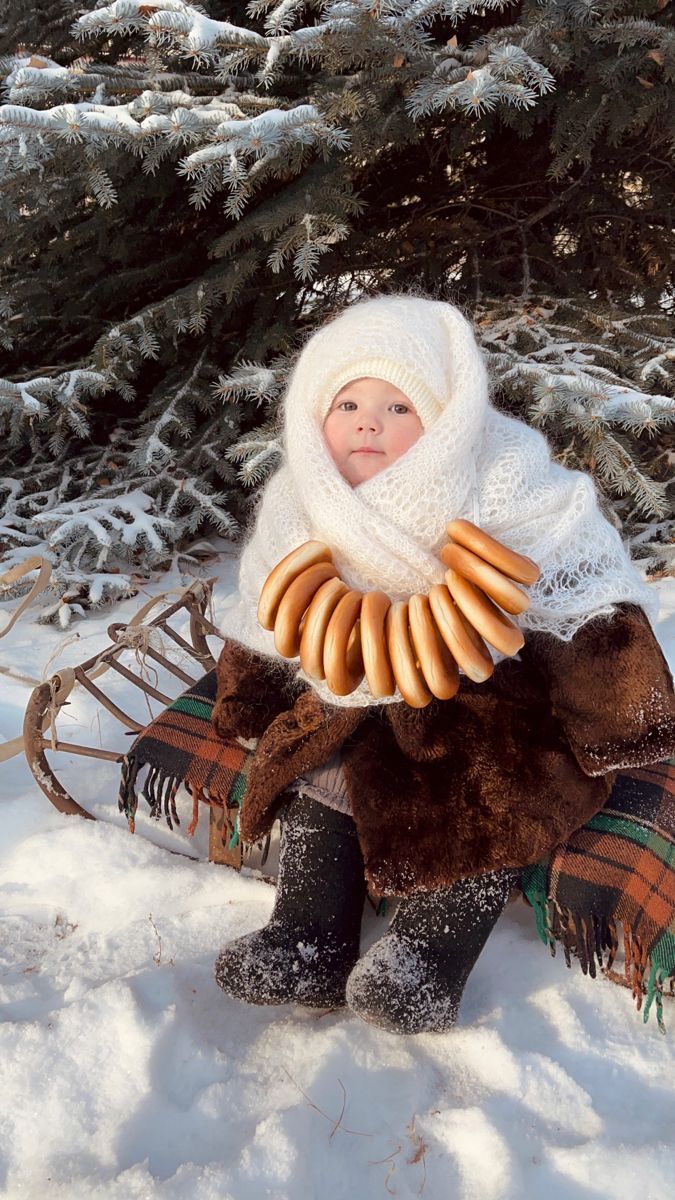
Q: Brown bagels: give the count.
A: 11